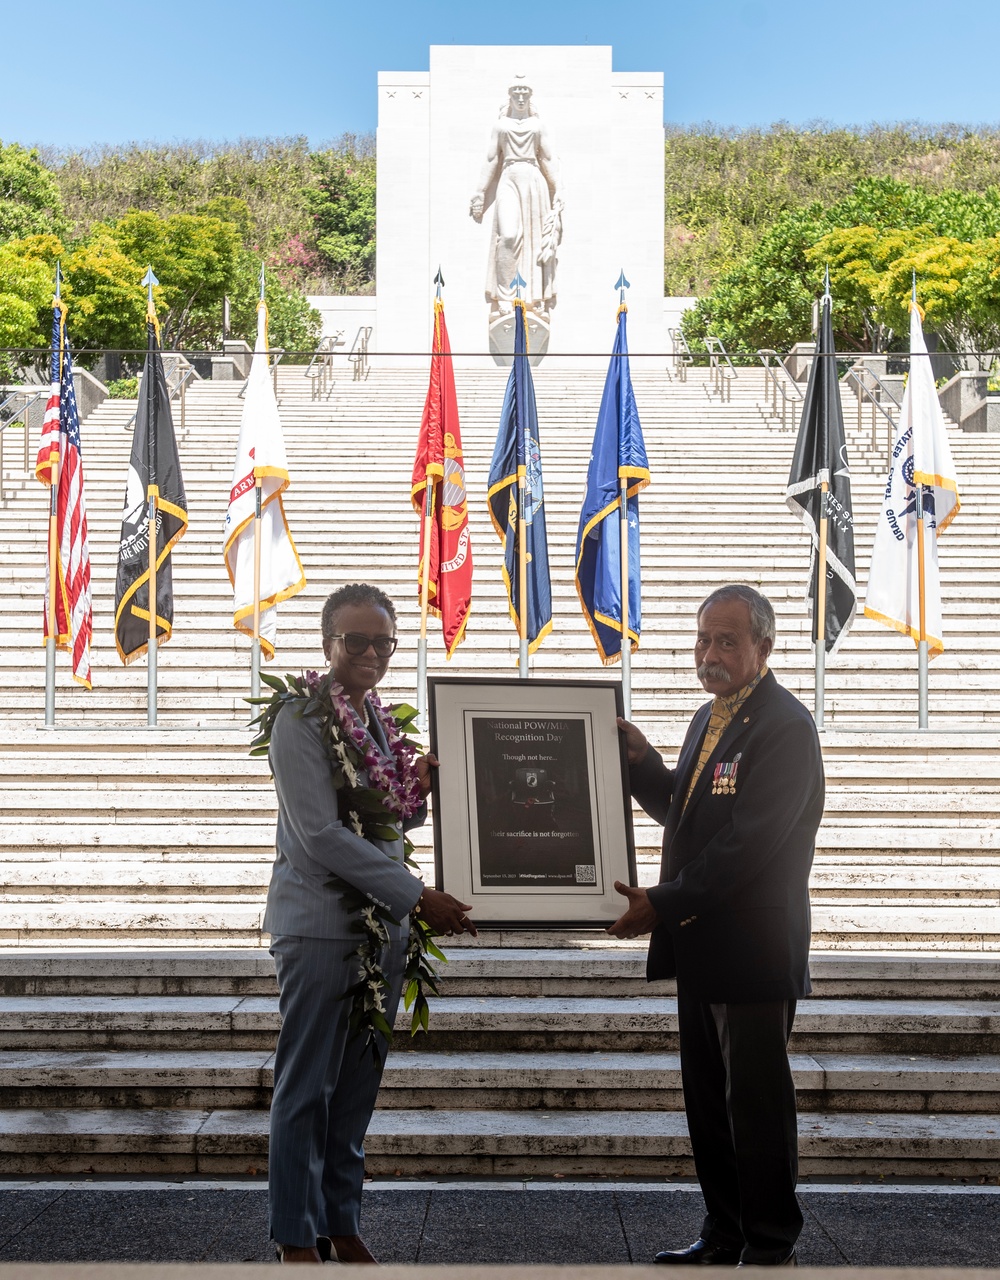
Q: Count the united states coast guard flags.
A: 1